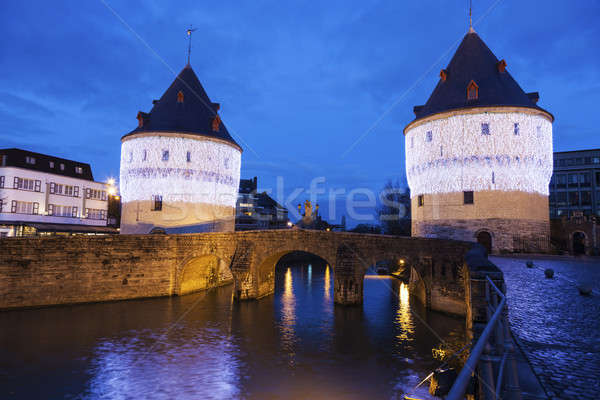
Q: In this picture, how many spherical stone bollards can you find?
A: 3